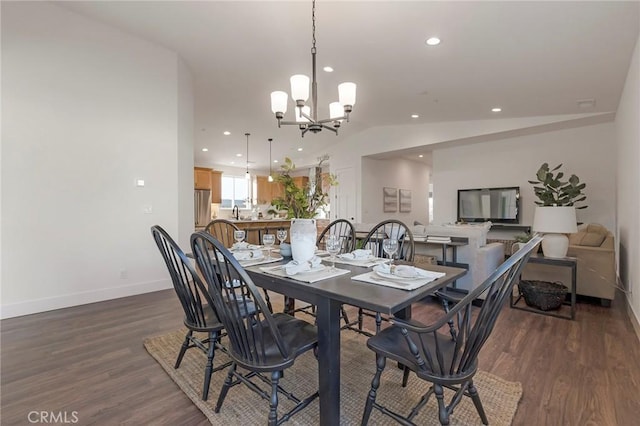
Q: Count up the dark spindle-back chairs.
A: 6